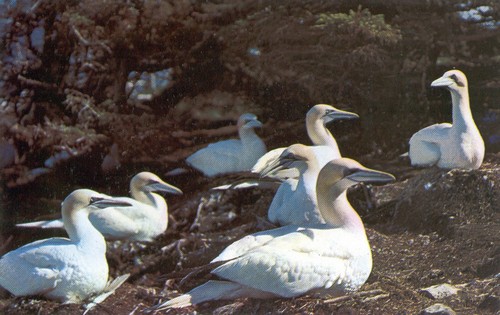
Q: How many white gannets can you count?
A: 7